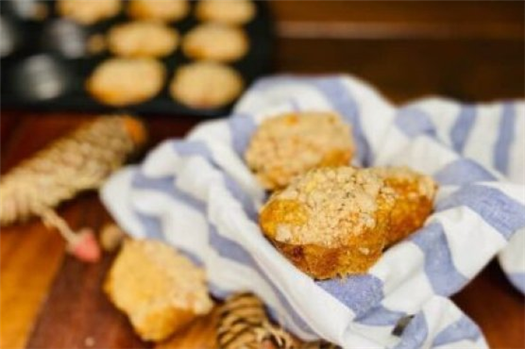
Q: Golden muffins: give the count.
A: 11